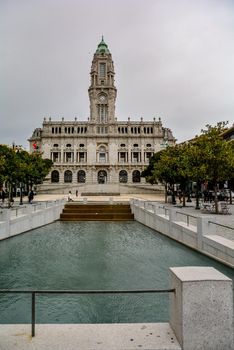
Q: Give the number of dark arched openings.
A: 6